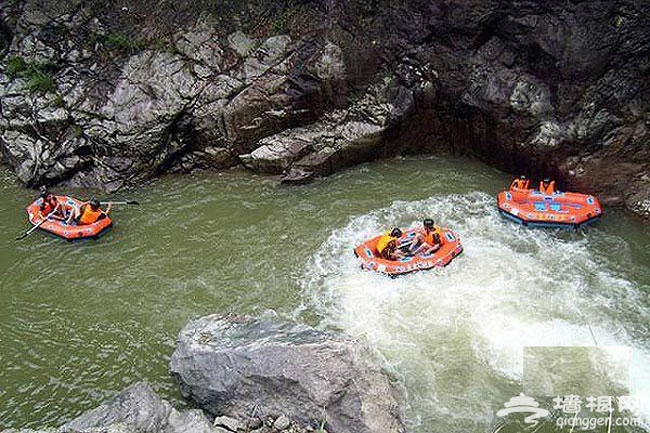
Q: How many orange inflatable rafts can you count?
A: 3